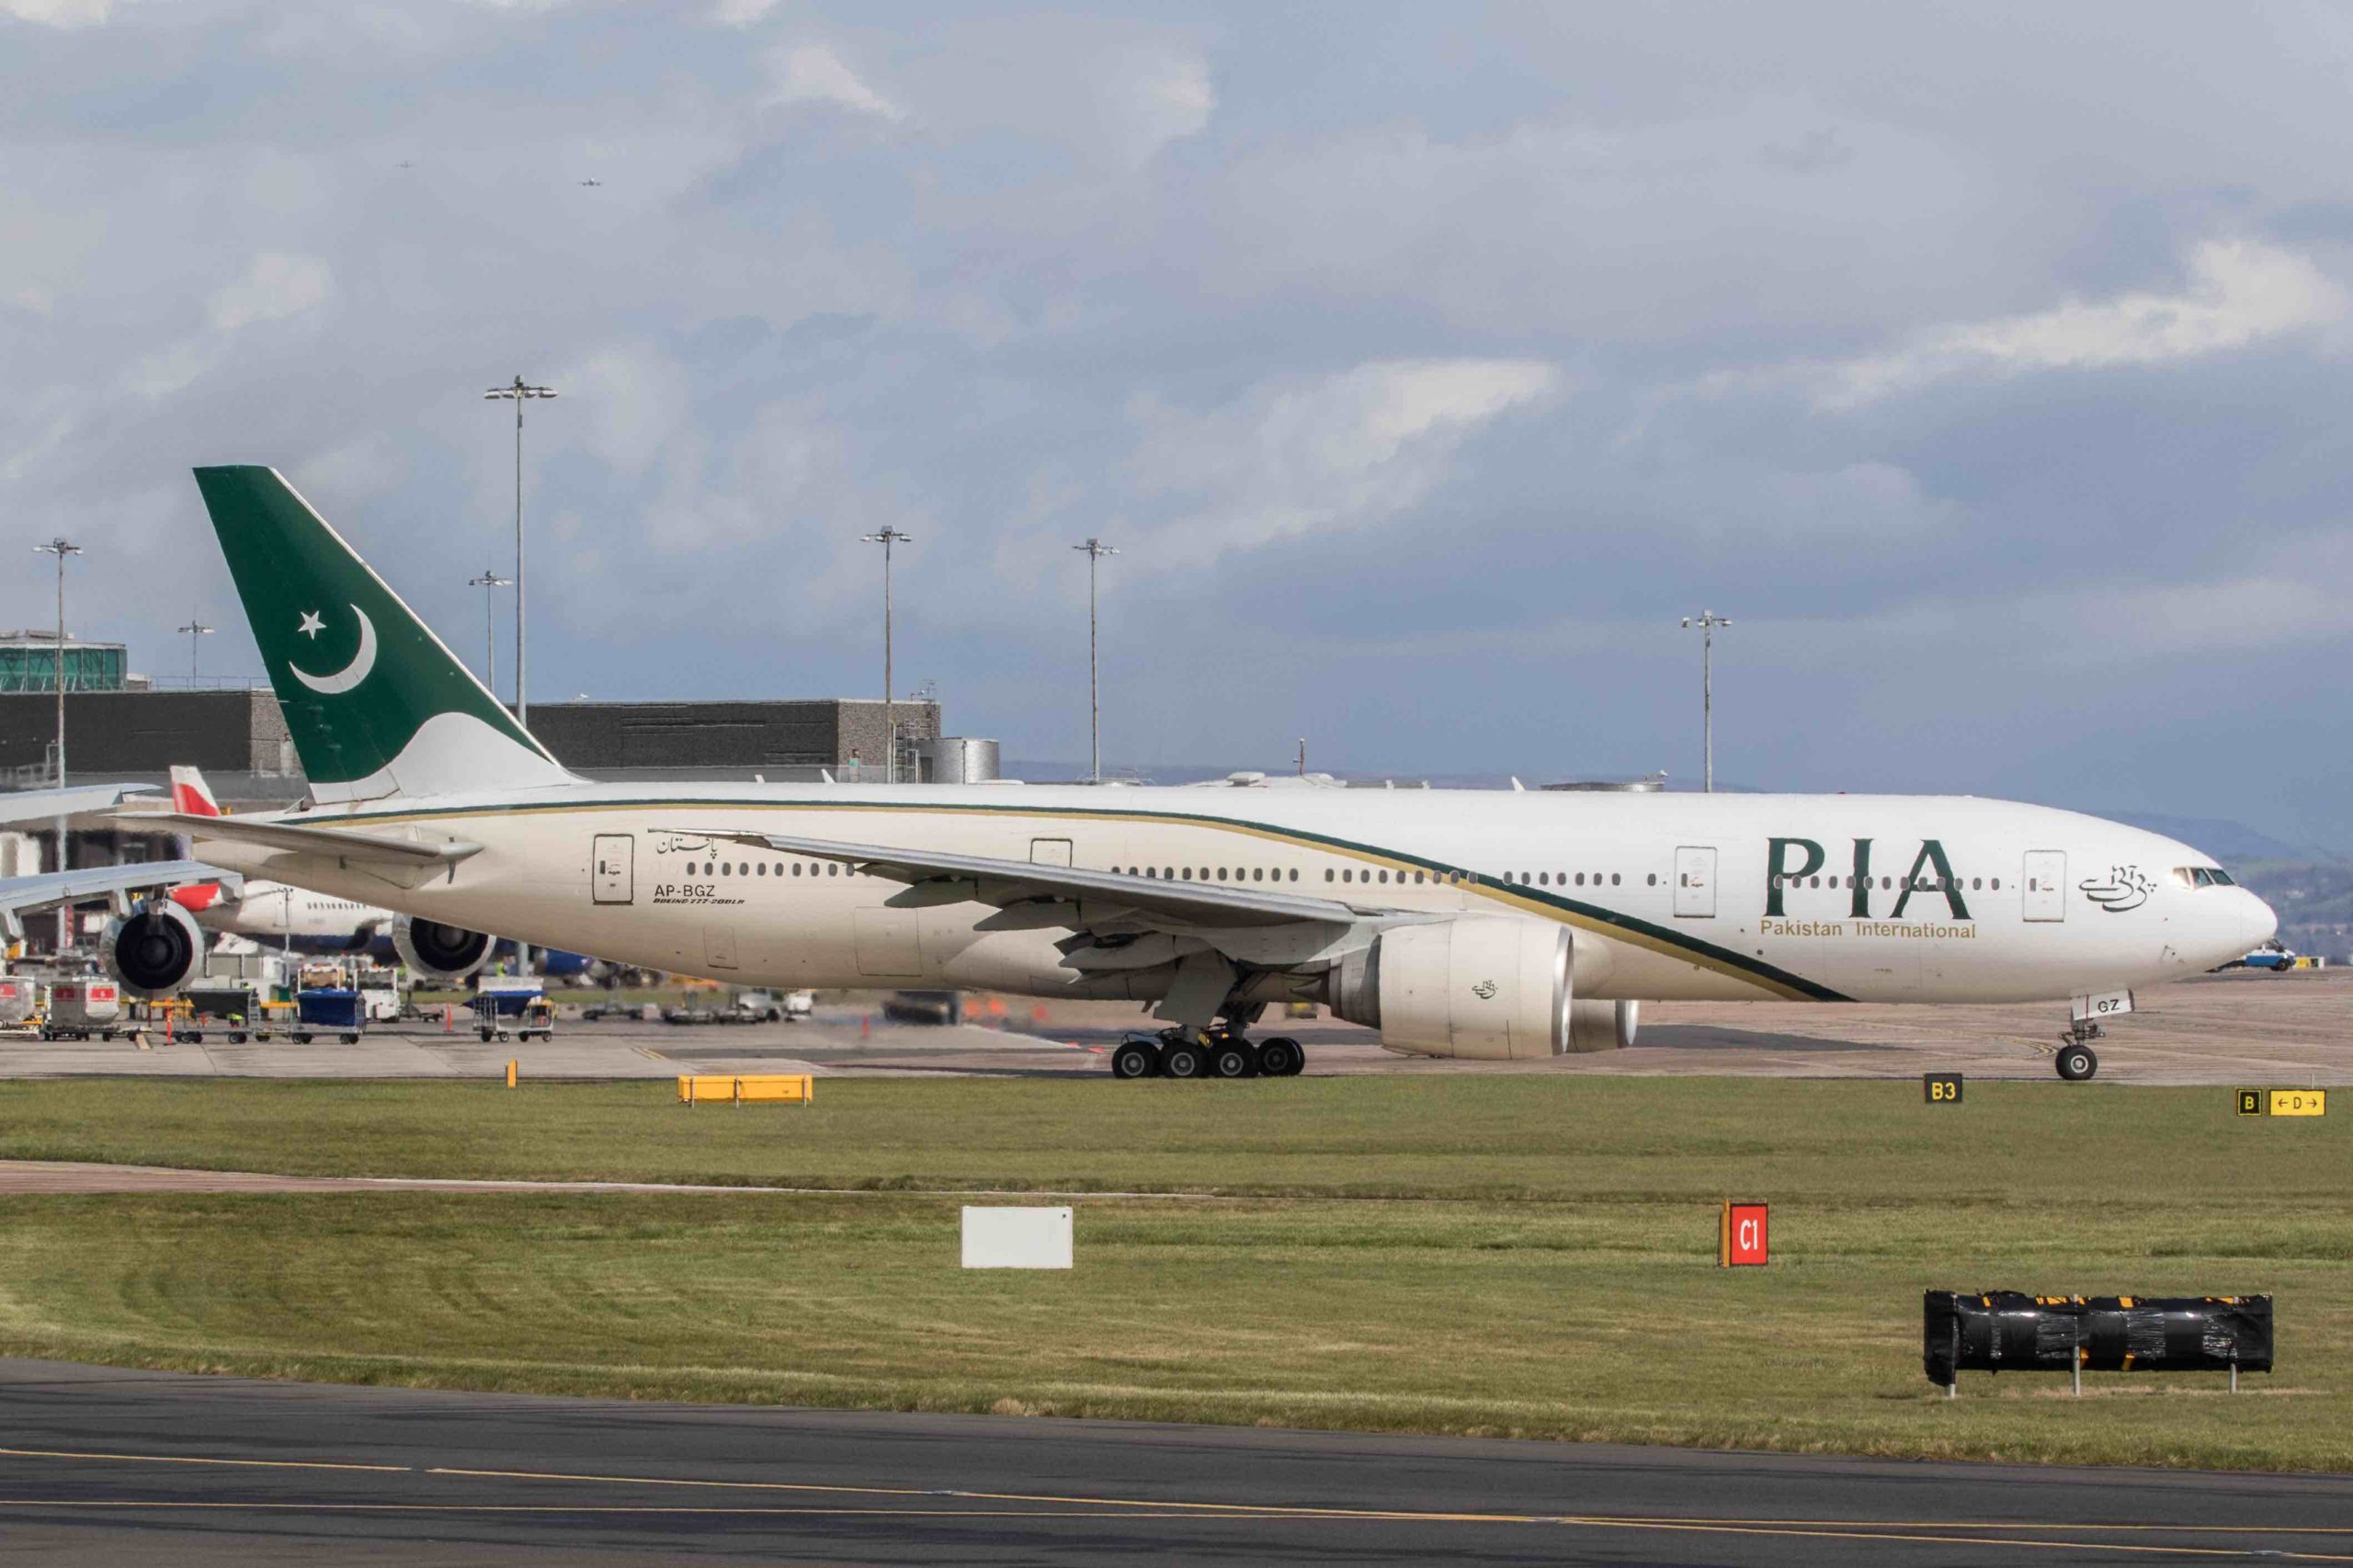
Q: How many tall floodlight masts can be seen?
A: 7